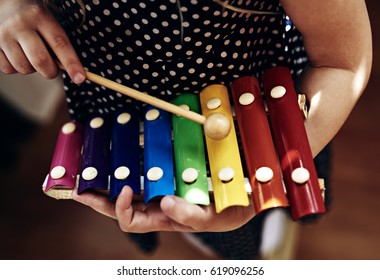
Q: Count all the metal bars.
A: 8